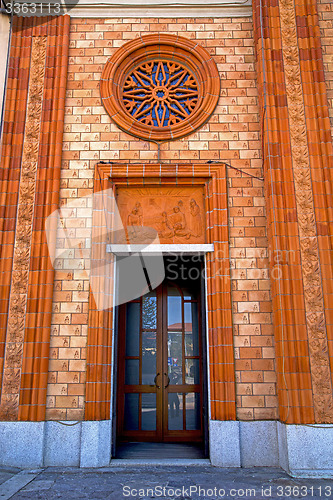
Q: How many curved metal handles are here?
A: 2